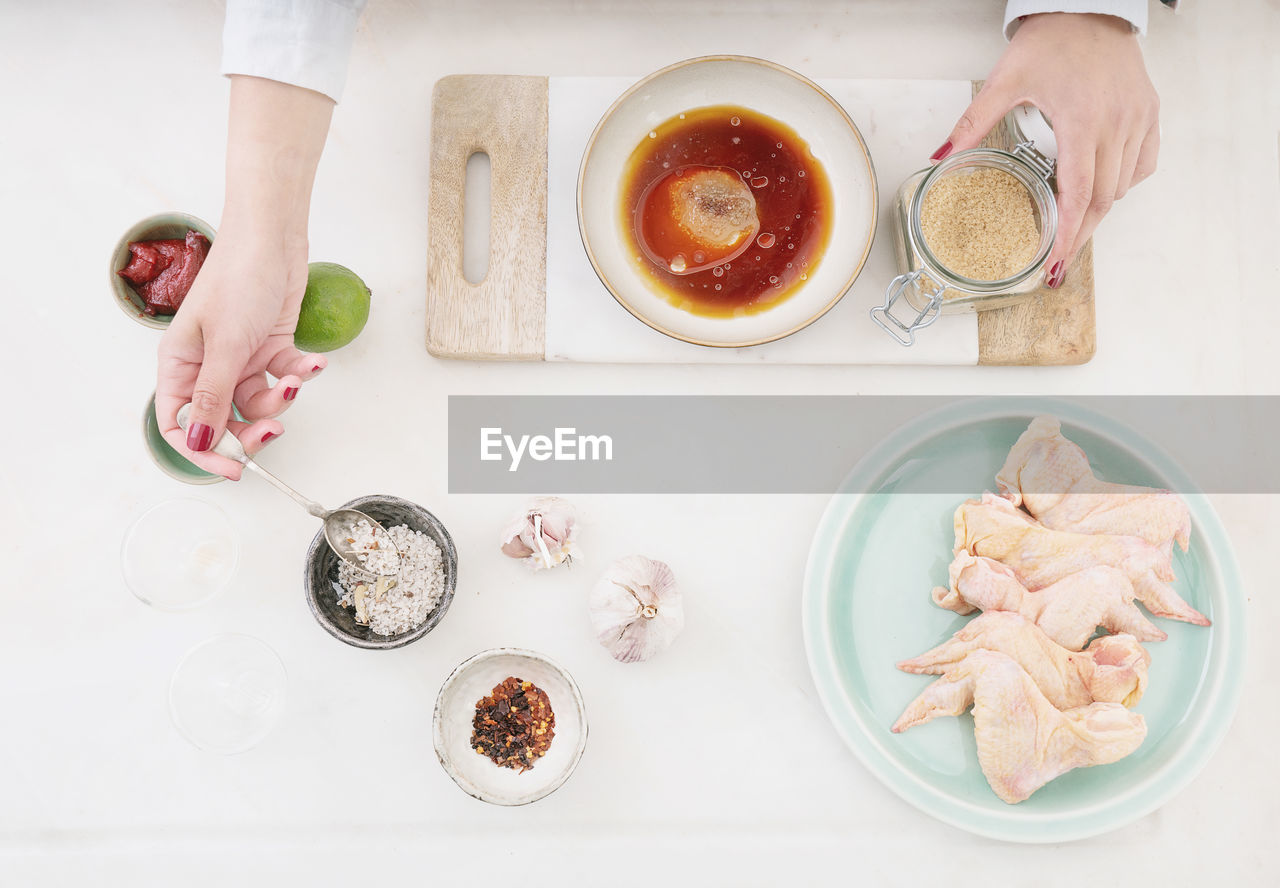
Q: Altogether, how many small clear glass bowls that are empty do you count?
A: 2